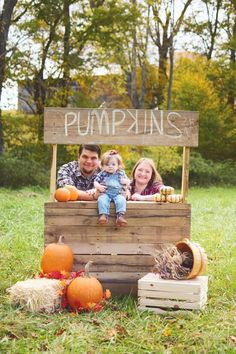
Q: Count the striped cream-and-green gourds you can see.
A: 3